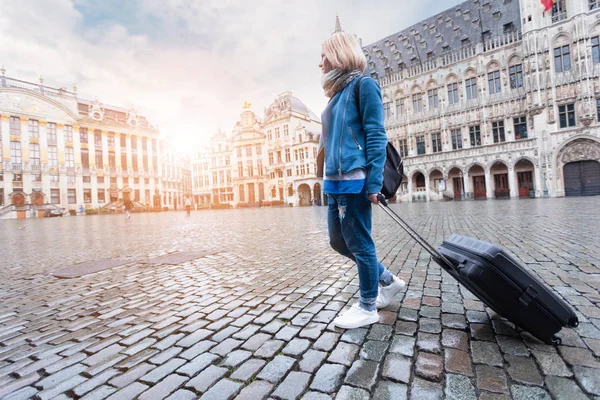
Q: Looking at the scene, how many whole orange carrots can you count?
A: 0